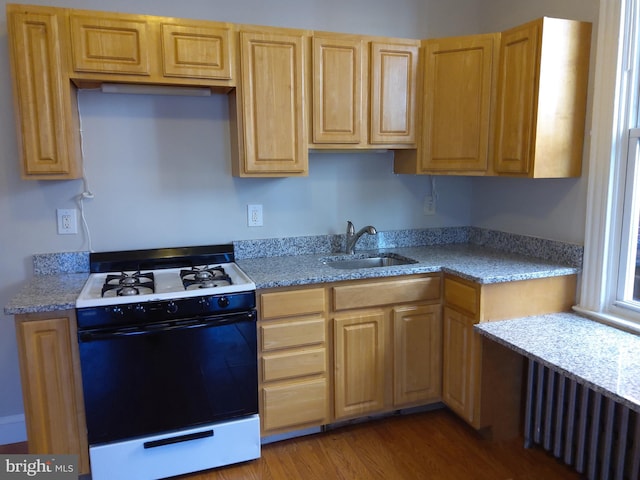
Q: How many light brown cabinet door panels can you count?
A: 12